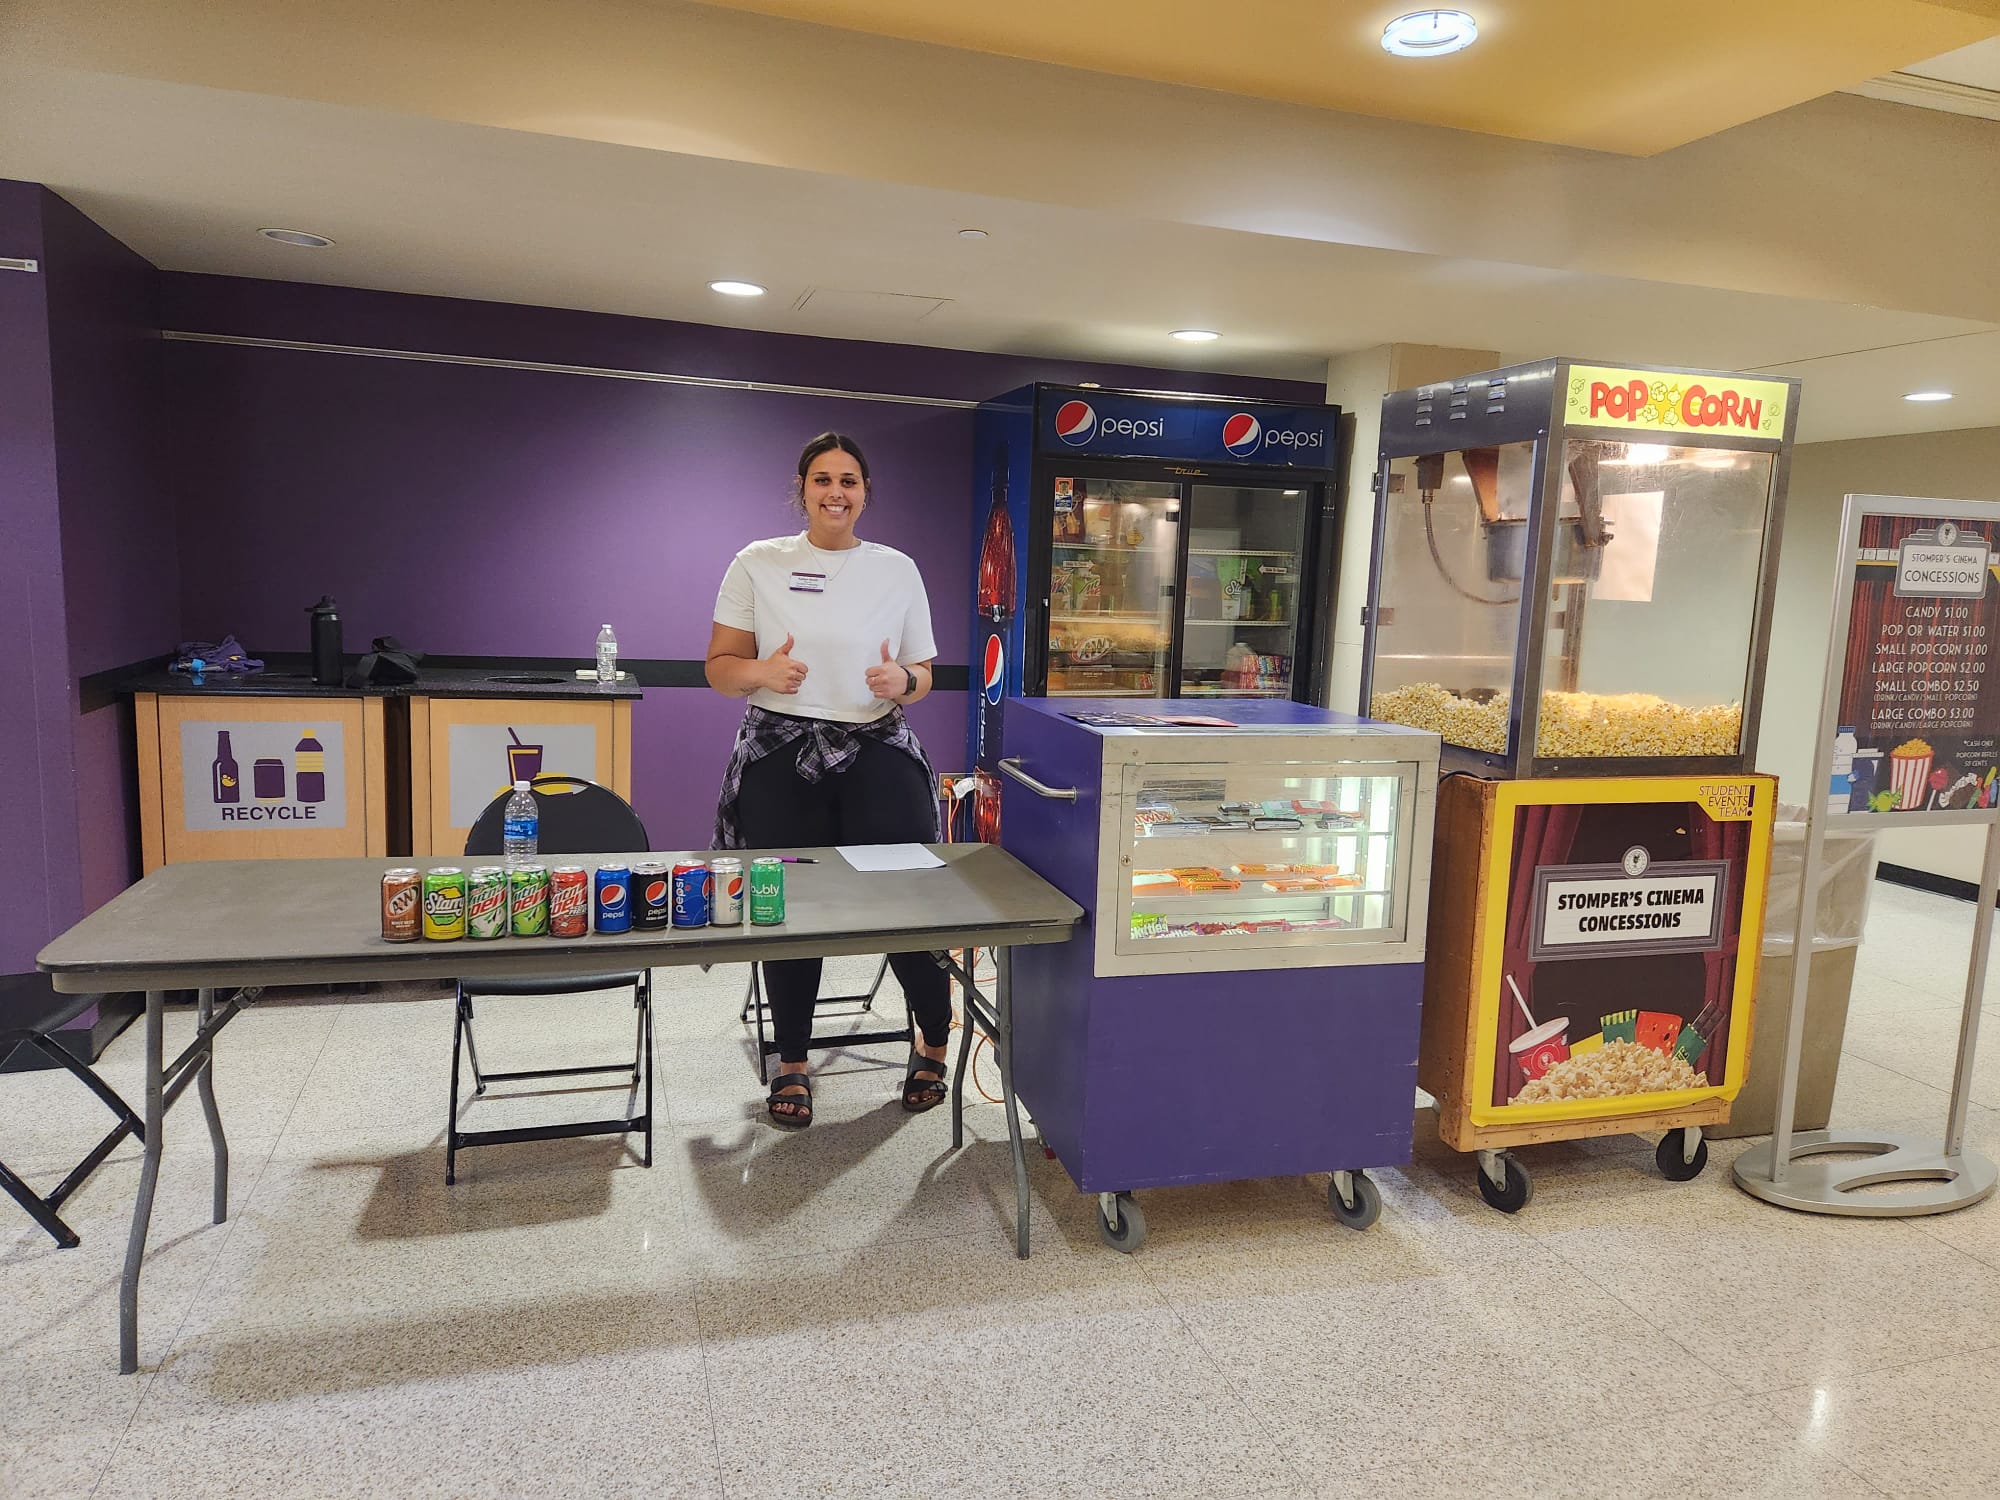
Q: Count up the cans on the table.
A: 10